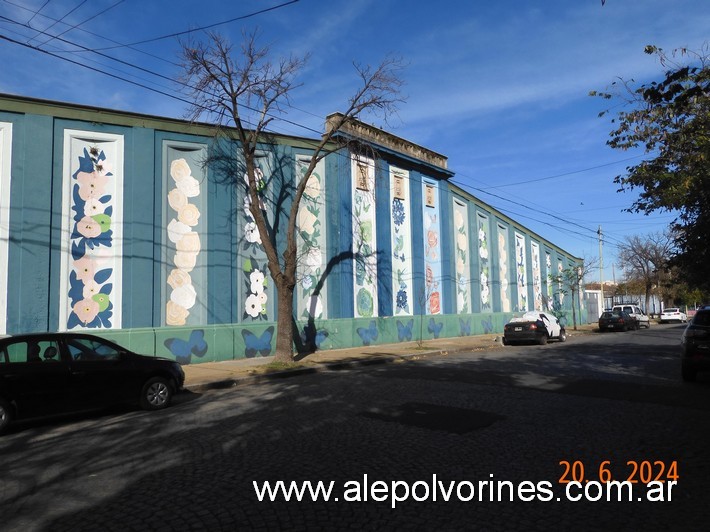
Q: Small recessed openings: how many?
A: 3